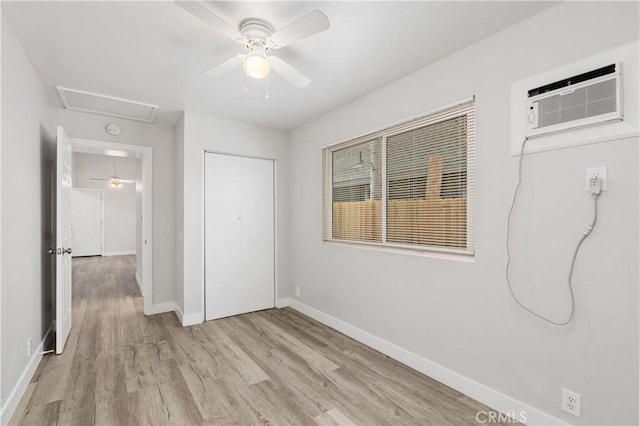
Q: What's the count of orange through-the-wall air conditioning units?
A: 0